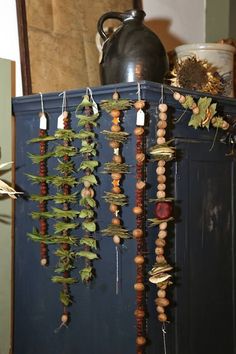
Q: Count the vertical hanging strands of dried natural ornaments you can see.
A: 6